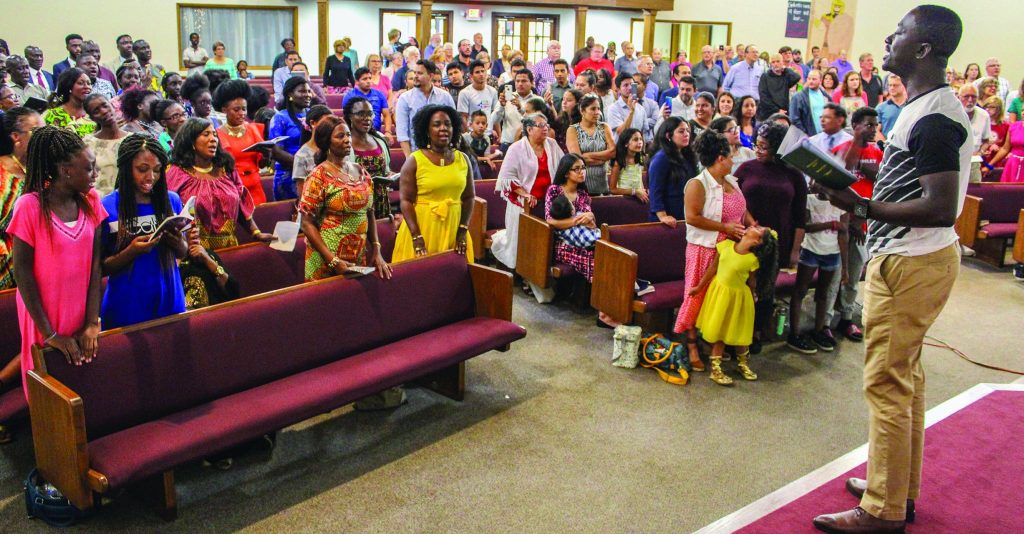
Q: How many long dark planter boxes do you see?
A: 0